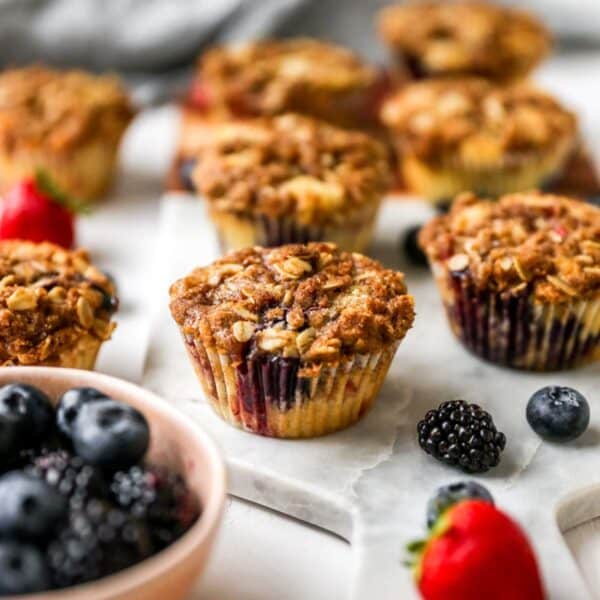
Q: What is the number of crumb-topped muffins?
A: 8